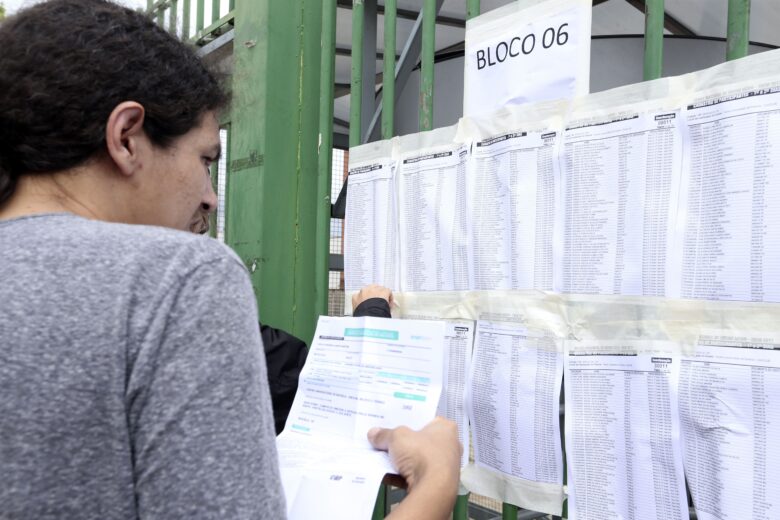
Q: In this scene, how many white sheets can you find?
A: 11